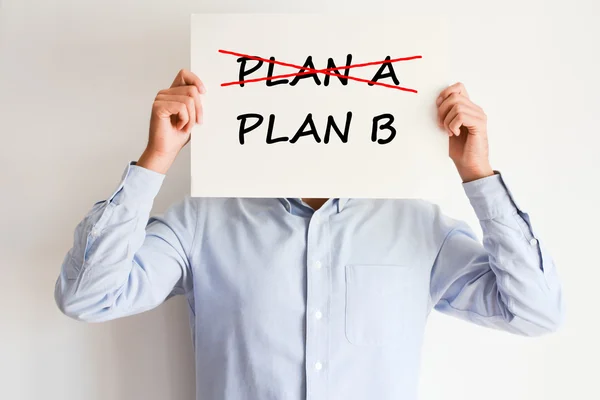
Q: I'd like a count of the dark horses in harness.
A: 0